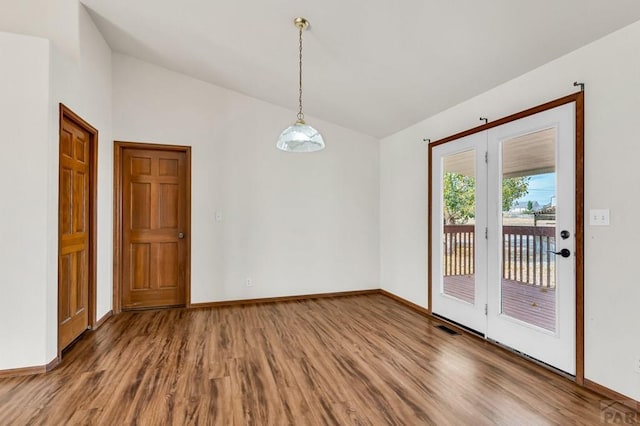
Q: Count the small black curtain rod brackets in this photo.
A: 3